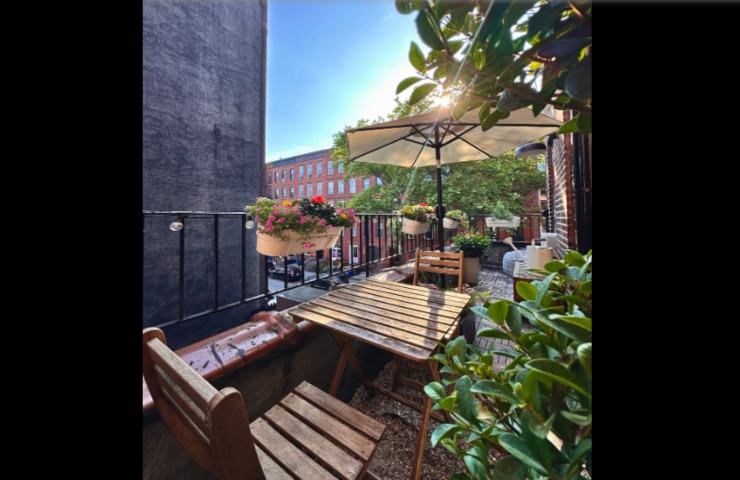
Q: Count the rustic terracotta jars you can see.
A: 0